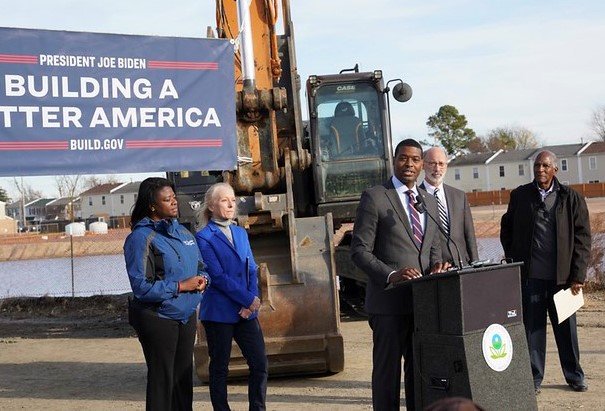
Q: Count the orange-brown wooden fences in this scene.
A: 1